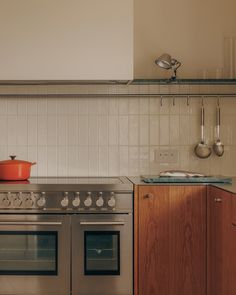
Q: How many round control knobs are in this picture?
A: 9